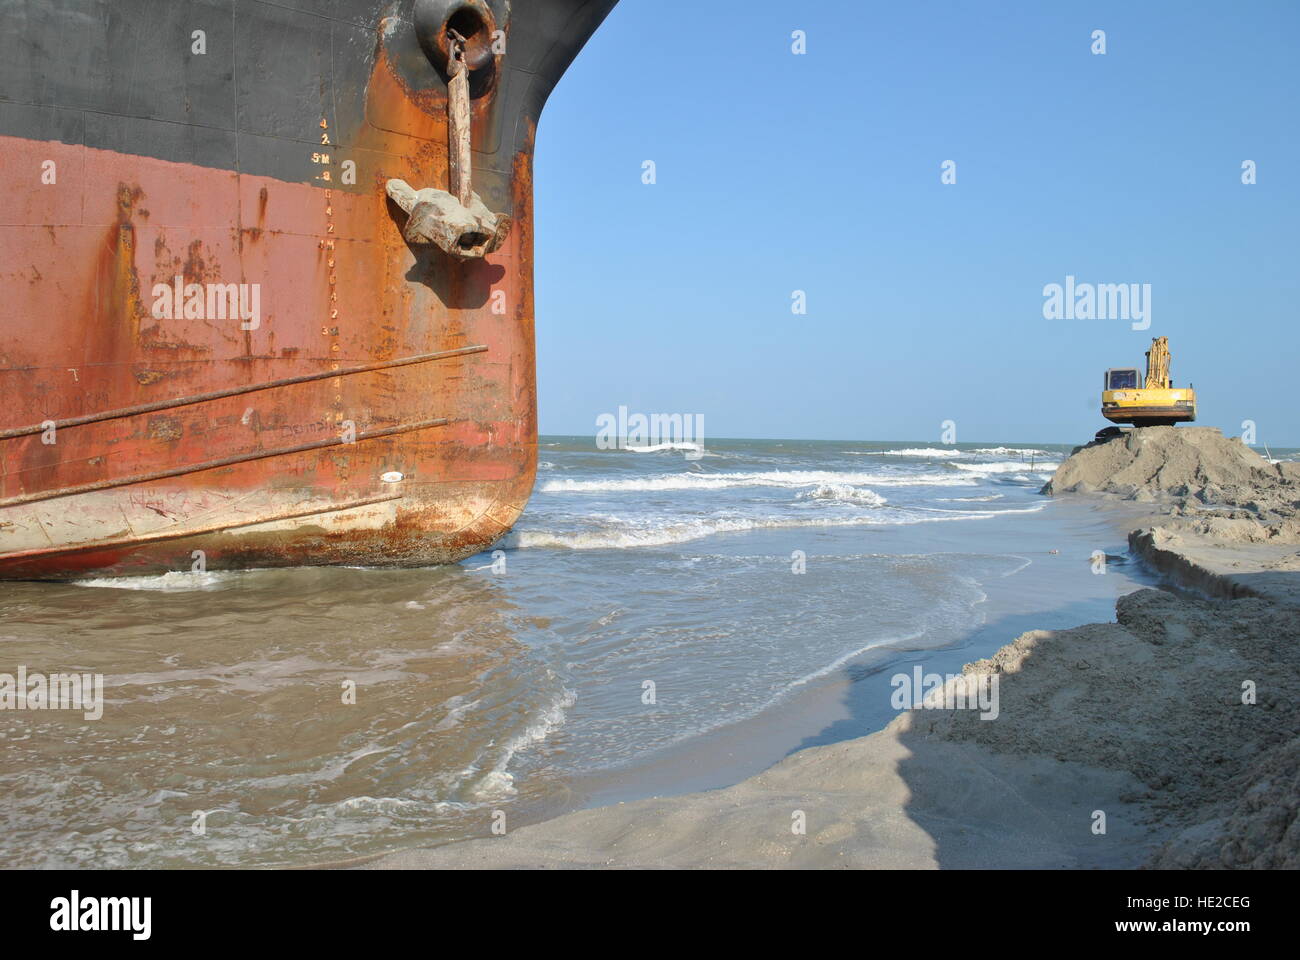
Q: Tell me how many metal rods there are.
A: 3